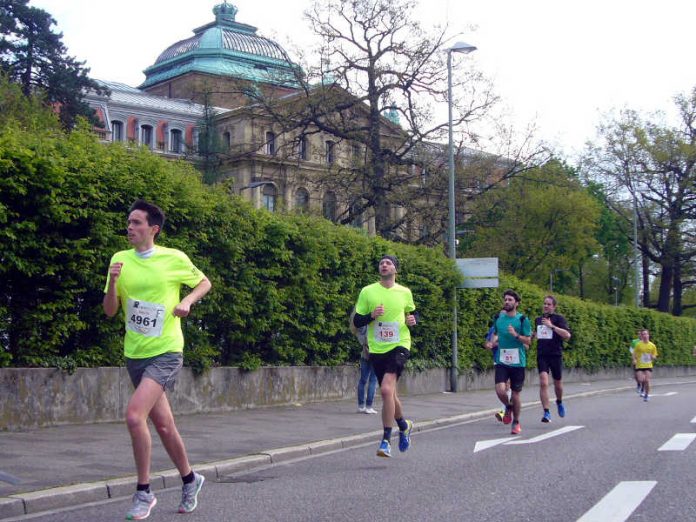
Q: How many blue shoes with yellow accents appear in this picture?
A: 2